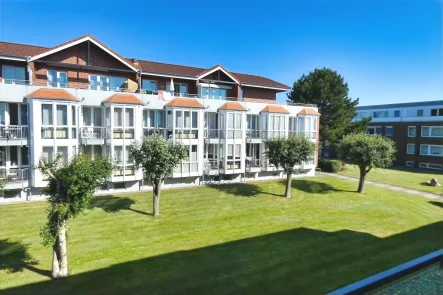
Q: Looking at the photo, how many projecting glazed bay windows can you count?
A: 6